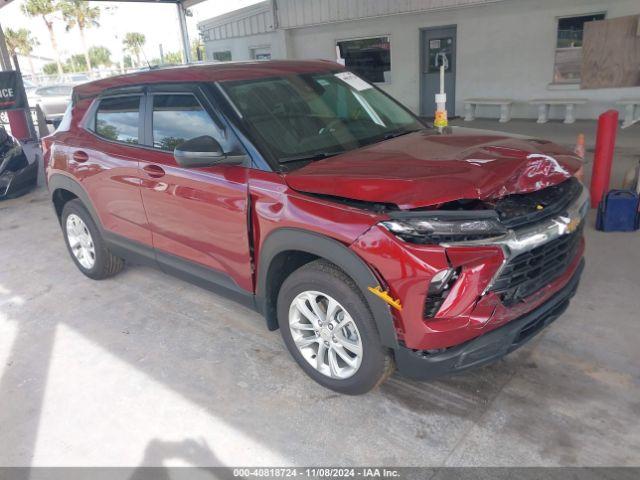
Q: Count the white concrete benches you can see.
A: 3